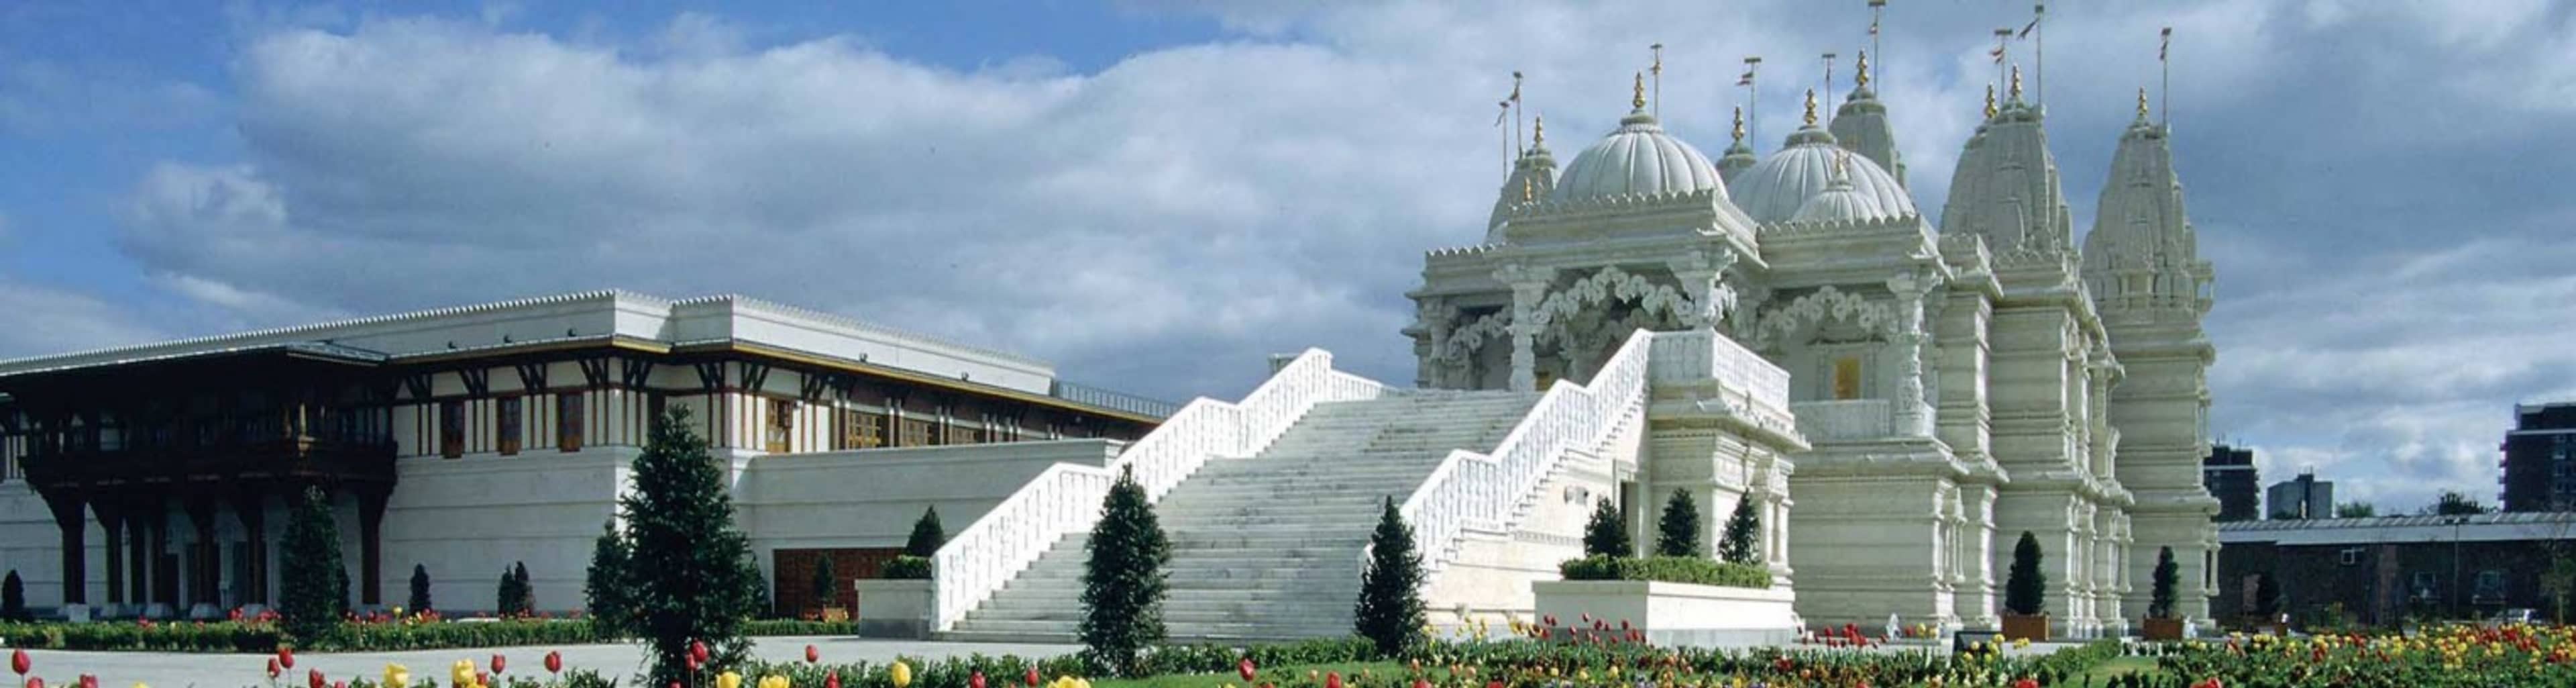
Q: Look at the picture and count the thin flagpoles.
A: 9